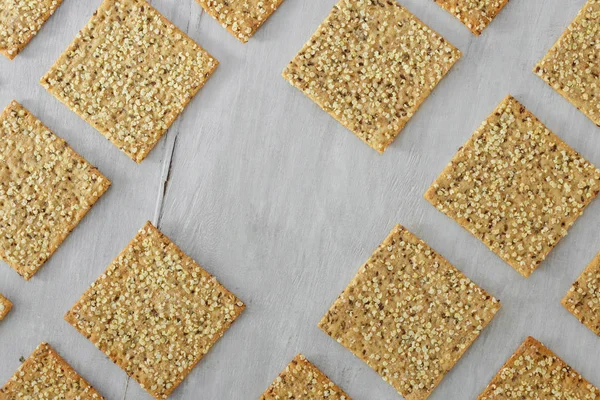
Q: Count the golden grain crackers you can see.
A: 15